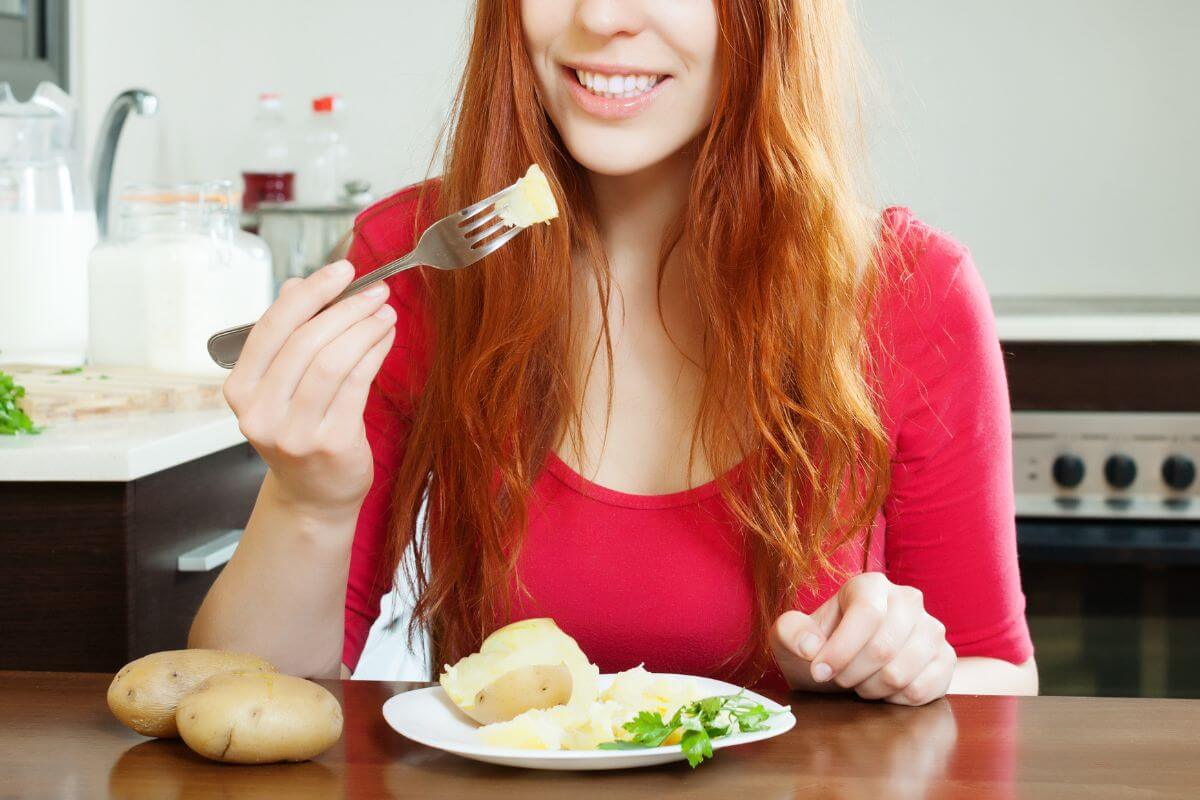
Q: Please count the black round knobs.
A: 3